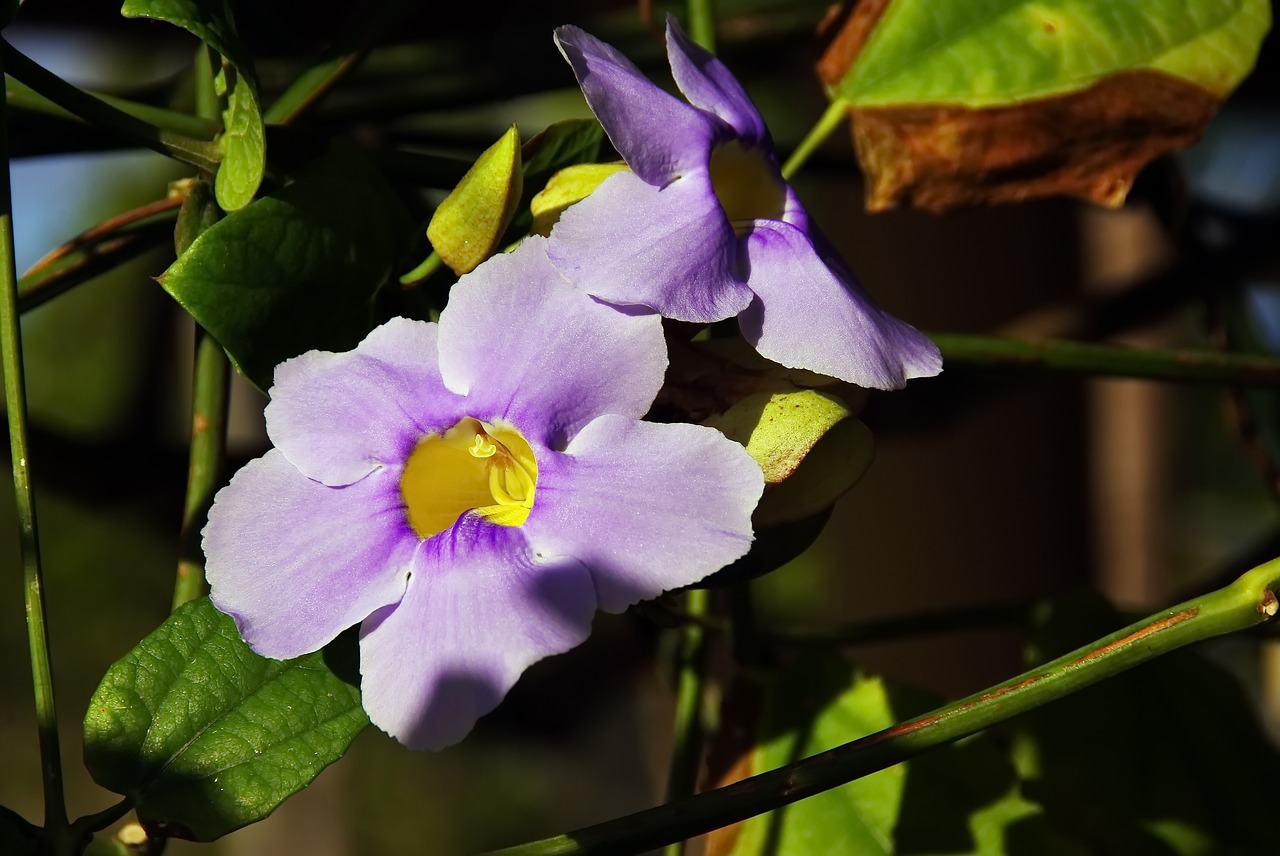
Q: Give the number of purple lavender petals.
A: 9